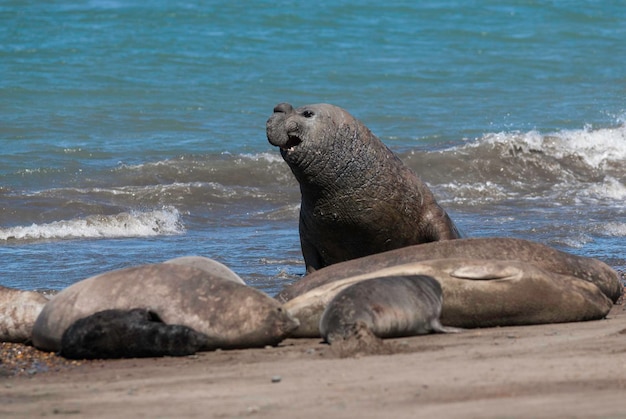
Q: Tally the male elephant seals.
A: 1